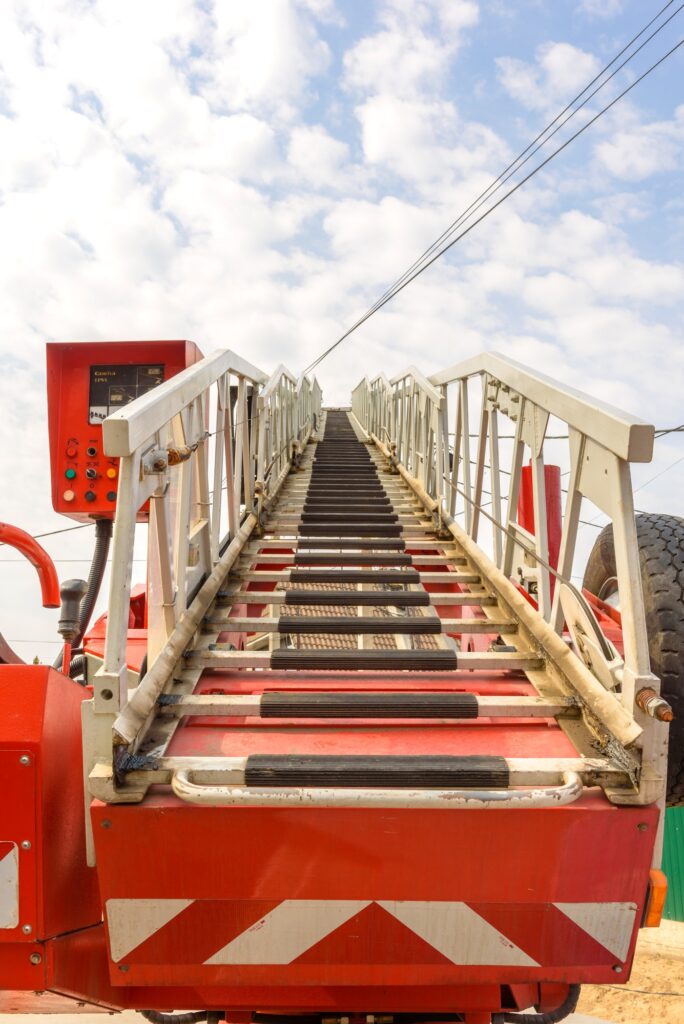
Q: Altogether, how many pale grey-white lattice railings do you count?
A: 2